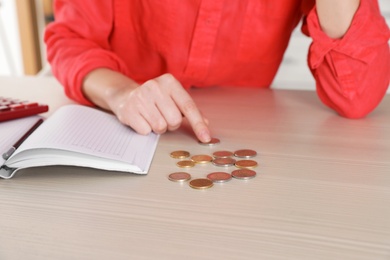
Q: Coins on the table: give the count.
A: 12